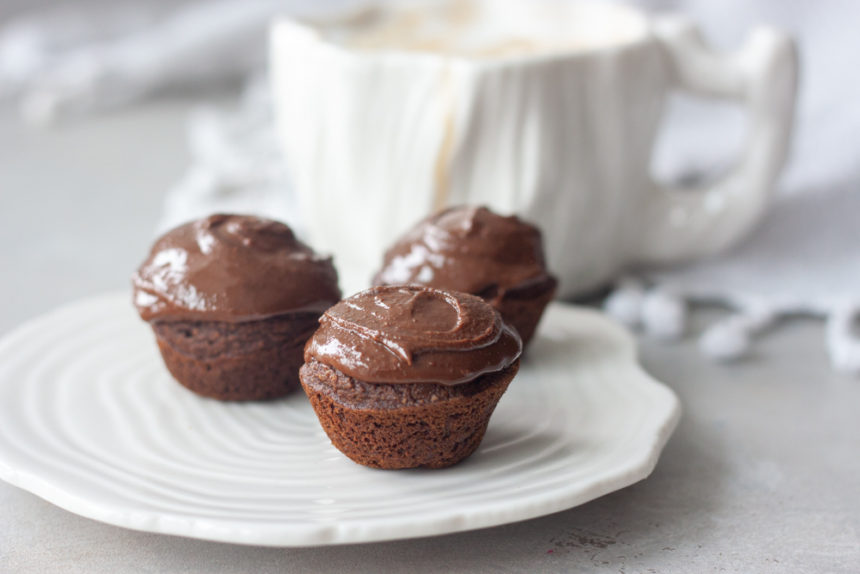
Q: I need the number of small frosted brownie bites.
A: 3